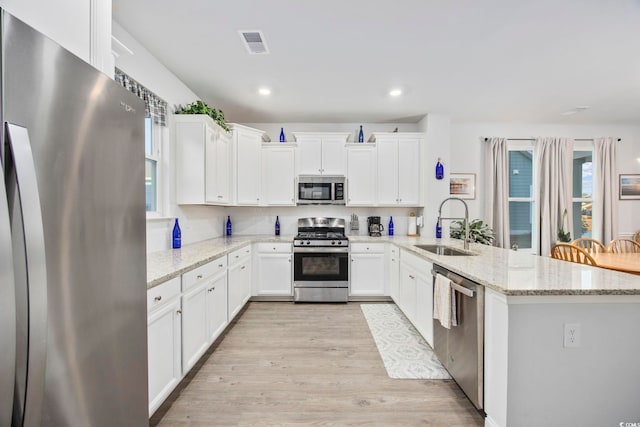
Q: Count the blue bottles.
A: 8